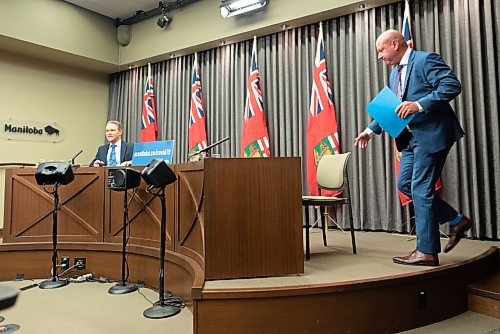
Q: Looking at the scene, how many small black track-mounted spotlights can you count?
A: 1